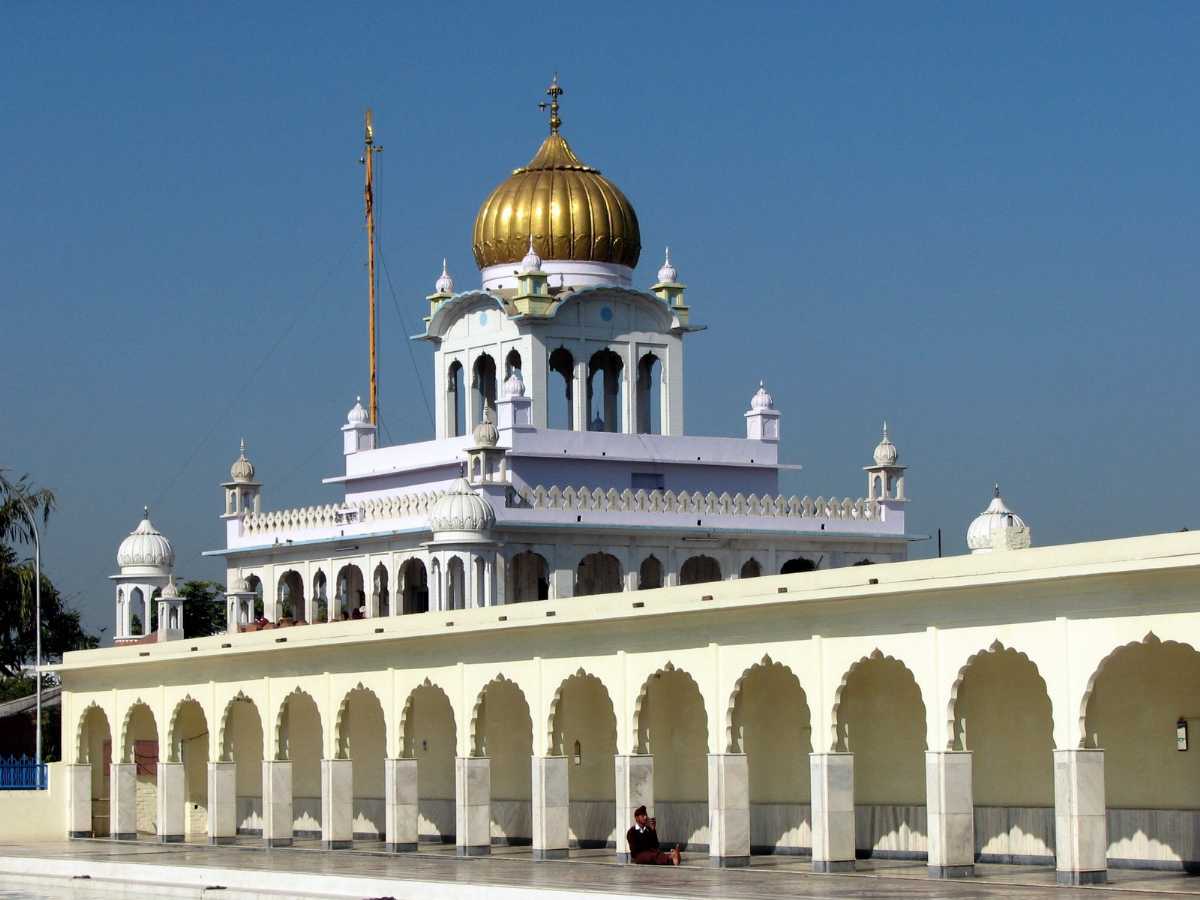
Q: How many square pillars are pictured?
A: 14